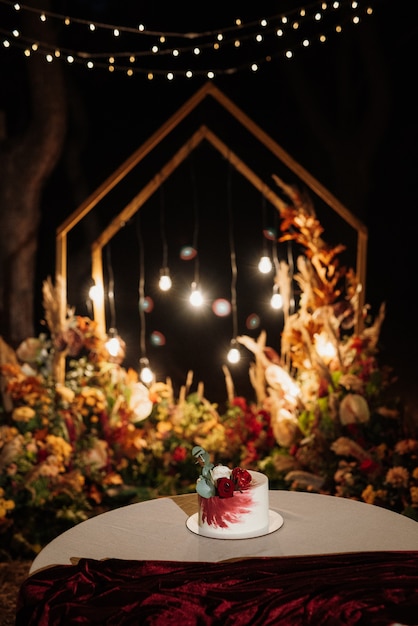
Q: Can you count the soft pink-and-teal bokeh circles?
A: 6